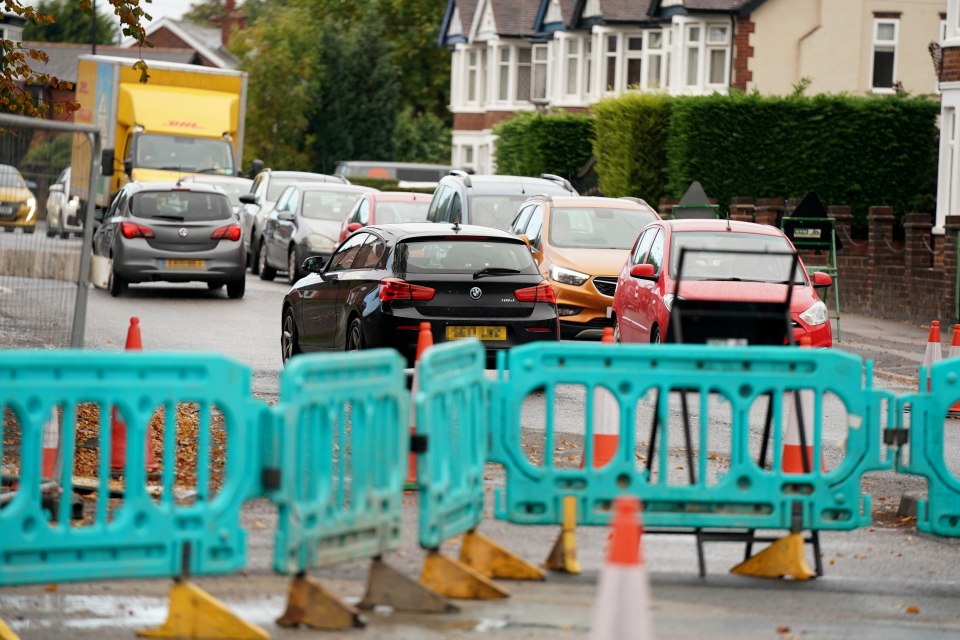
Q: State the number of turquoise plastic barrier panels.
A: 5